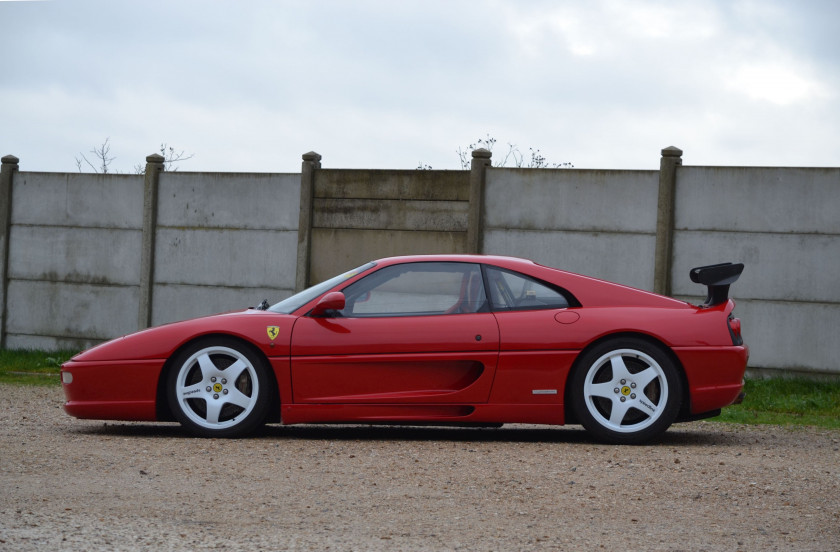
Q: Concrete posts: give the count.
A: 5